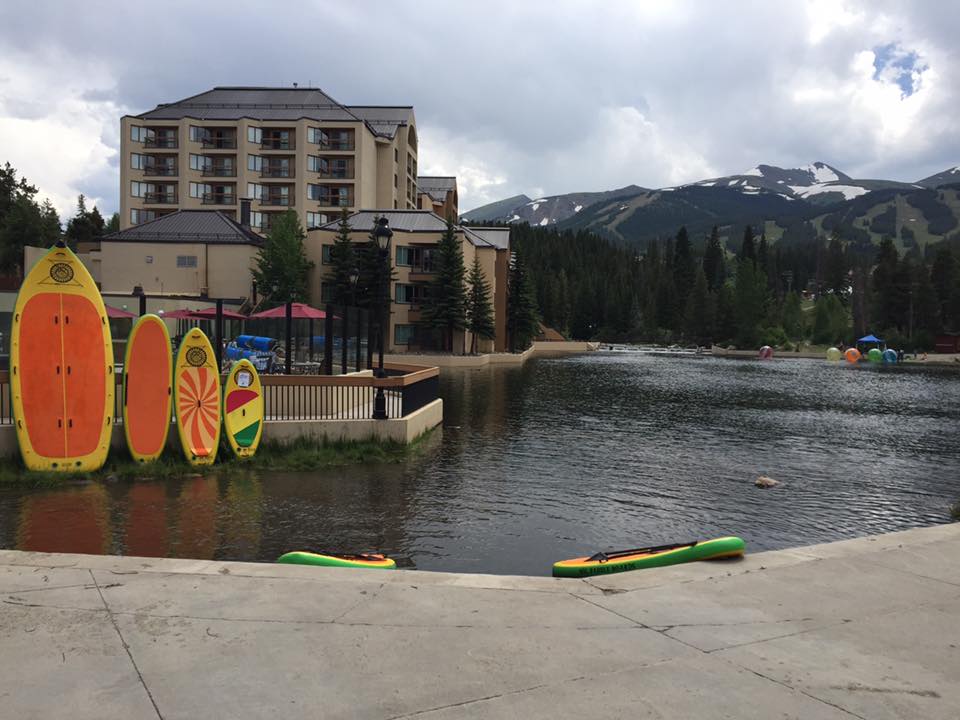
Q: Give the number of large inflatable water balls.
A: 5